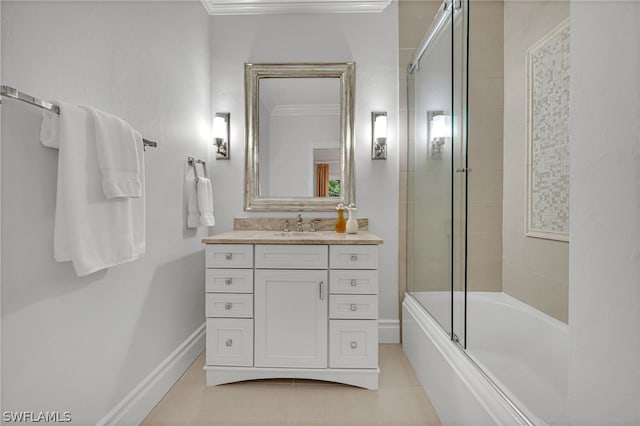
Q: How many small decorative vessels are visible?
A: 2